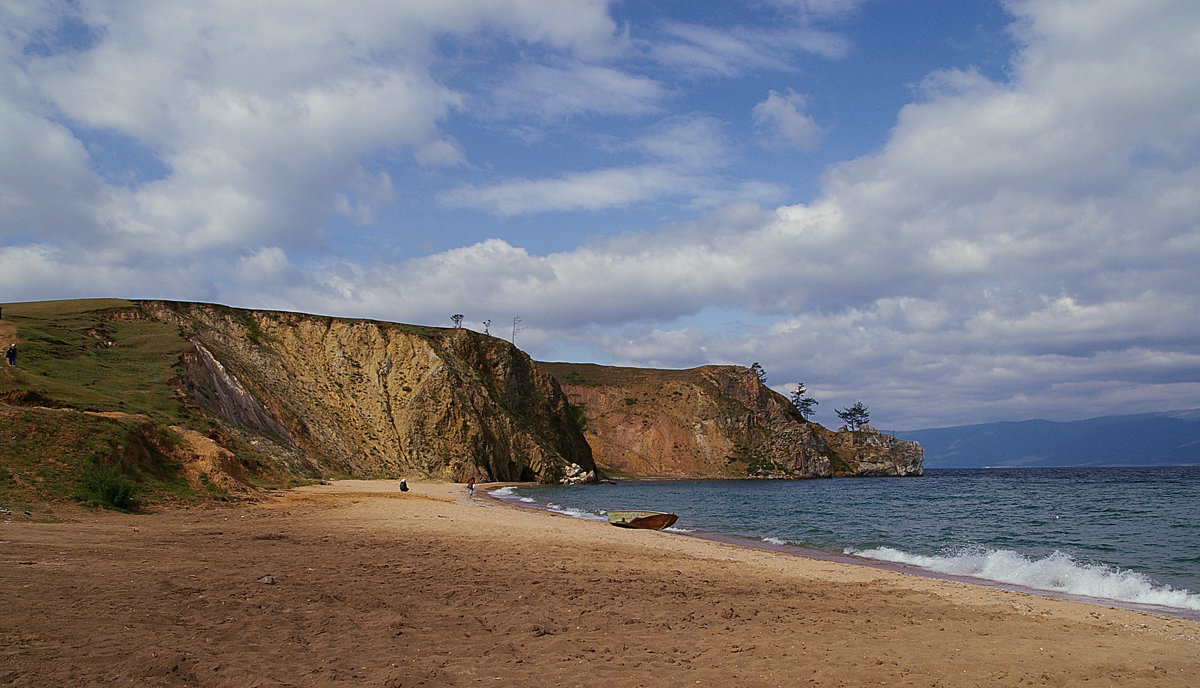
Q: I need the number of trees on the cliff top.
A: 6